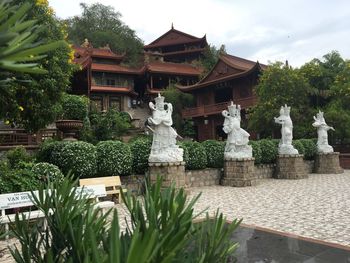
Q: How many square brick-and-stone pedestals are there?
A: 4